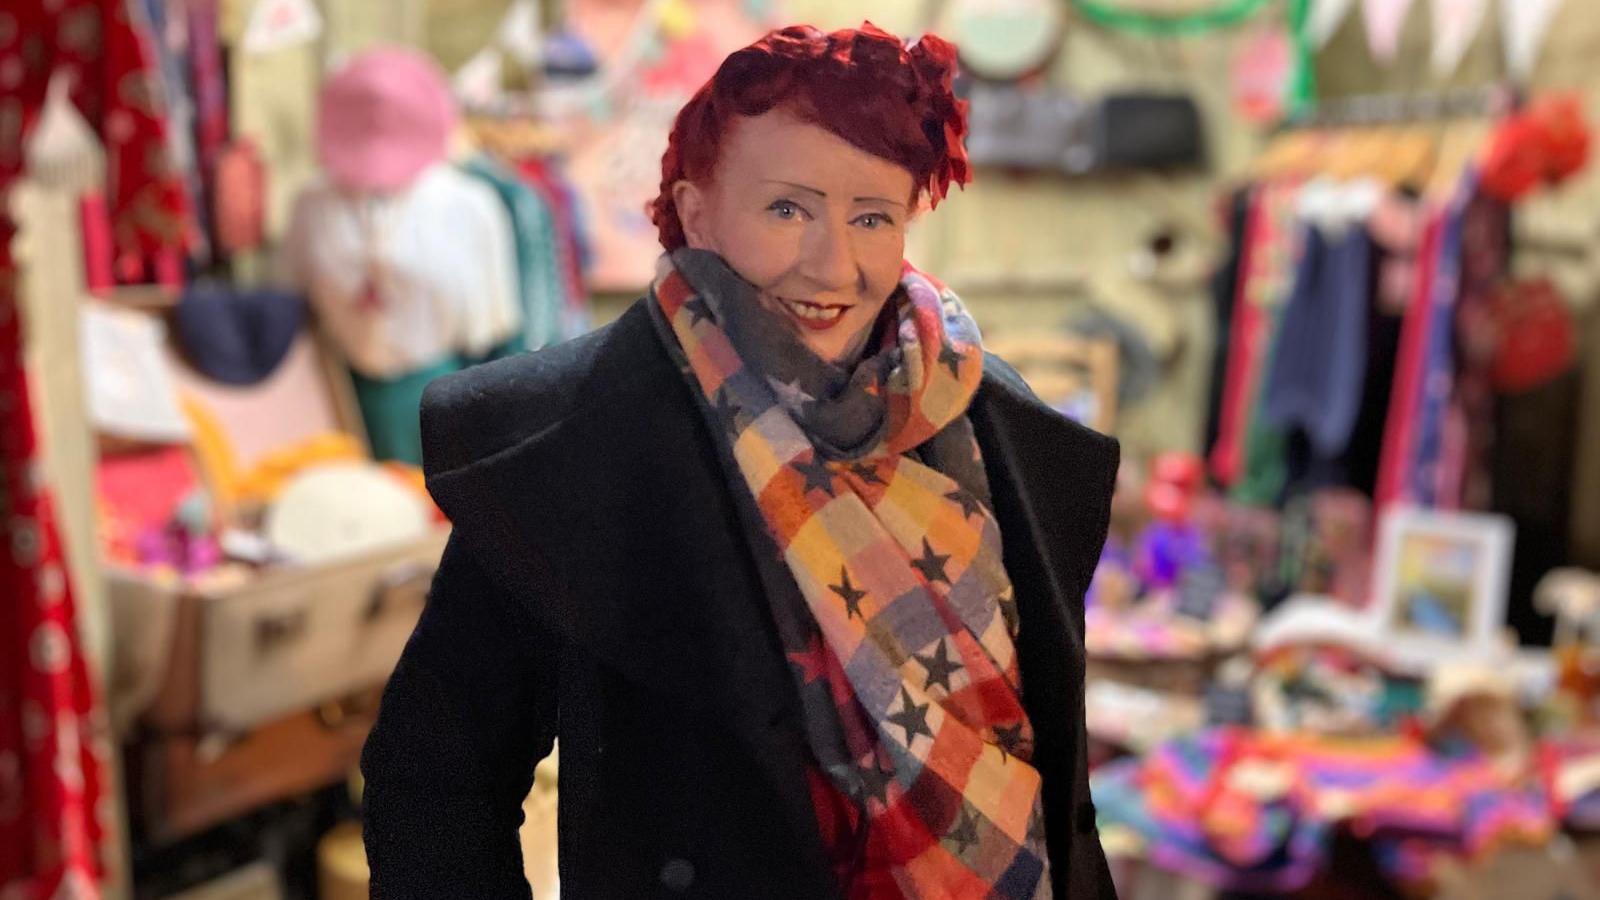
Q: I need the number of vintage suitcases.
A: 2